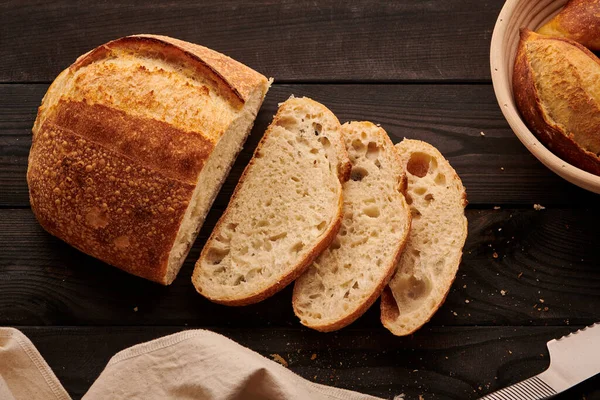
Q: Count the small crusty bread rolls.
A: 2